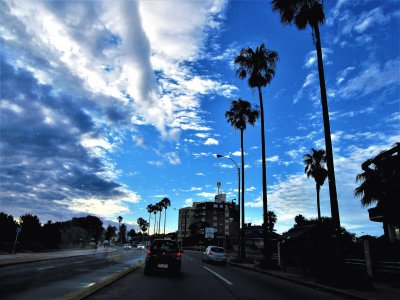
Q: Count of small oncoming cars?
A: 2